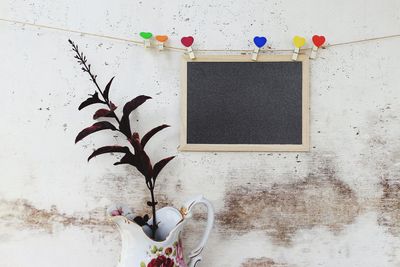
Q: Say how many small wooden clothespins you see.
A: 6